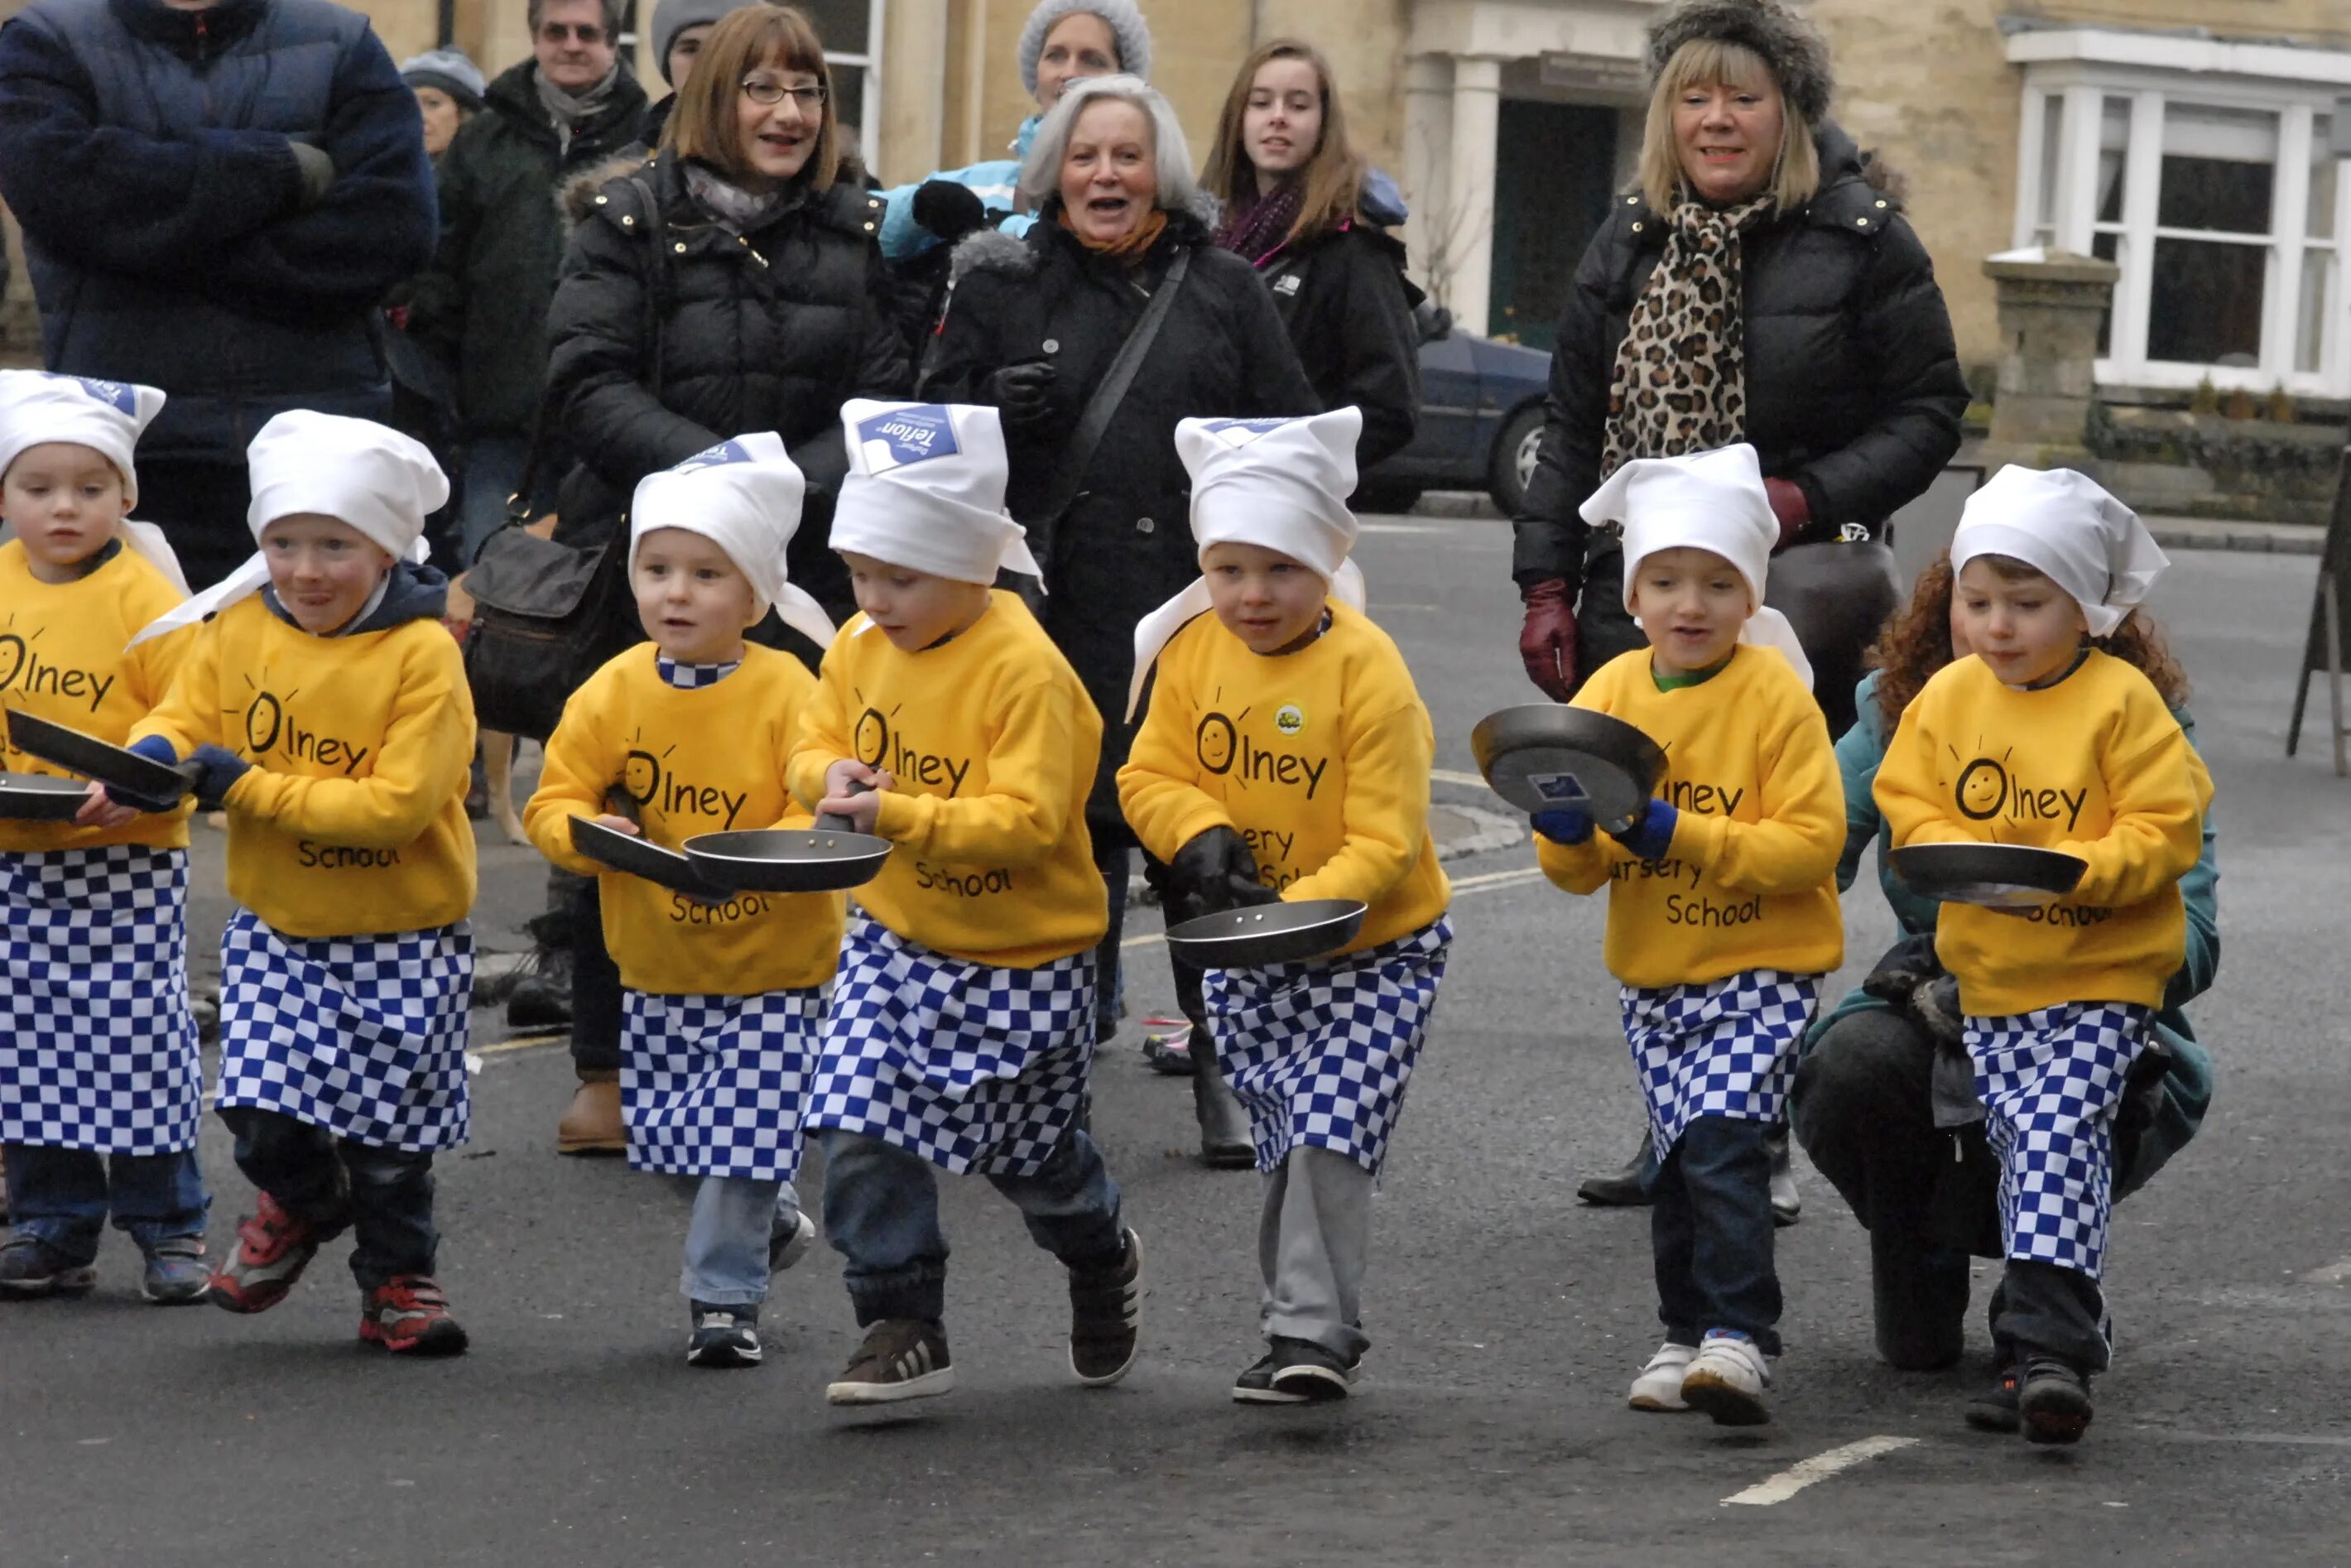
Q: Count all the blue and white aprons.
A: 7